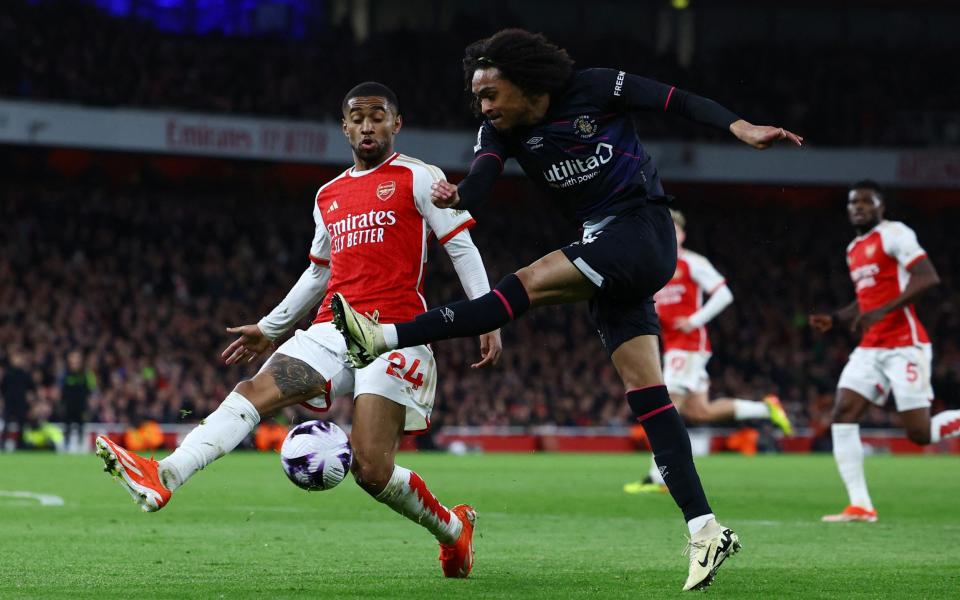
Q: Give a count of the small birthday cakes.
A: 0